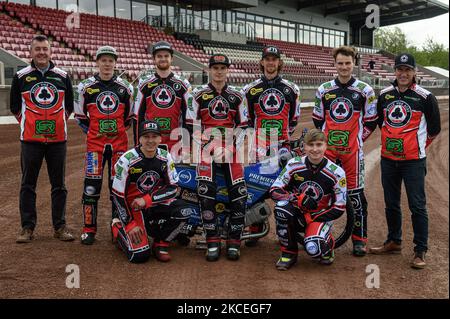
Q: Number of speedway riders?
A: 7